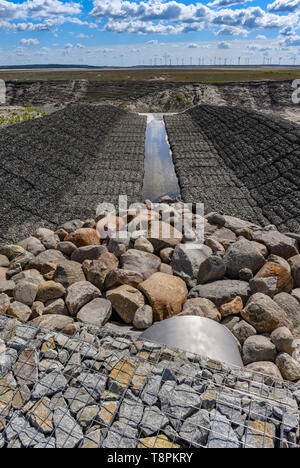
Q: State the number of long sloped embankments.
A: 2